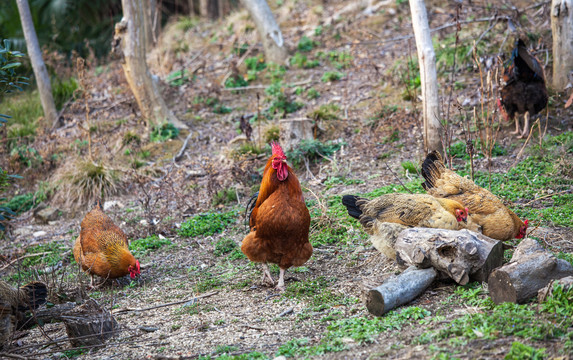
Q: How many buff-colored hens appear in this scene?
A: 2